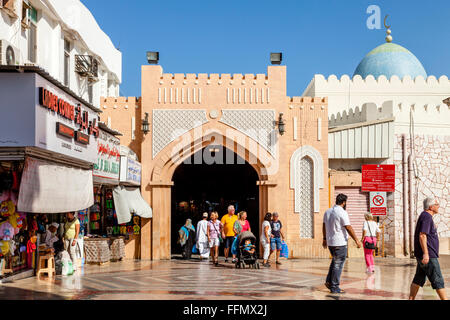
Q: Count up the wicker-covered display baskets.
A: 2